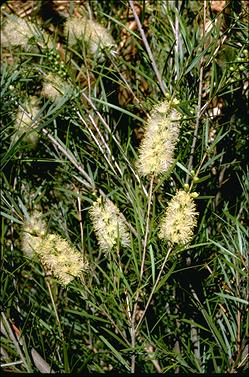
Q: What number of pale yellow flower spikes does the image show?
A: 9